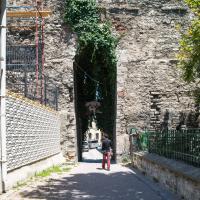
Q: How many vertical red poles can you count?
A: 2